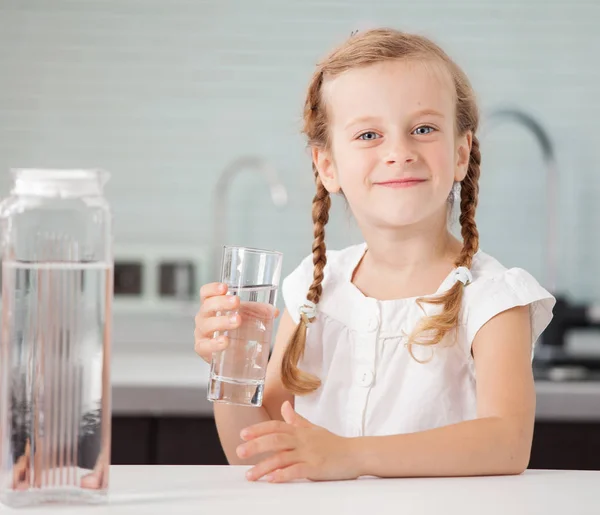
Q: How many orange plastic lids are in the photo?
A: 0